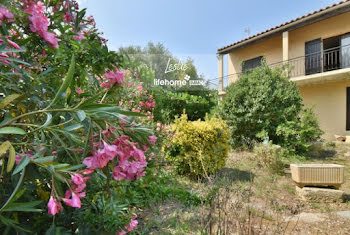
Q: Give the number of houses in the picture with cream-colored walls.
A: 1